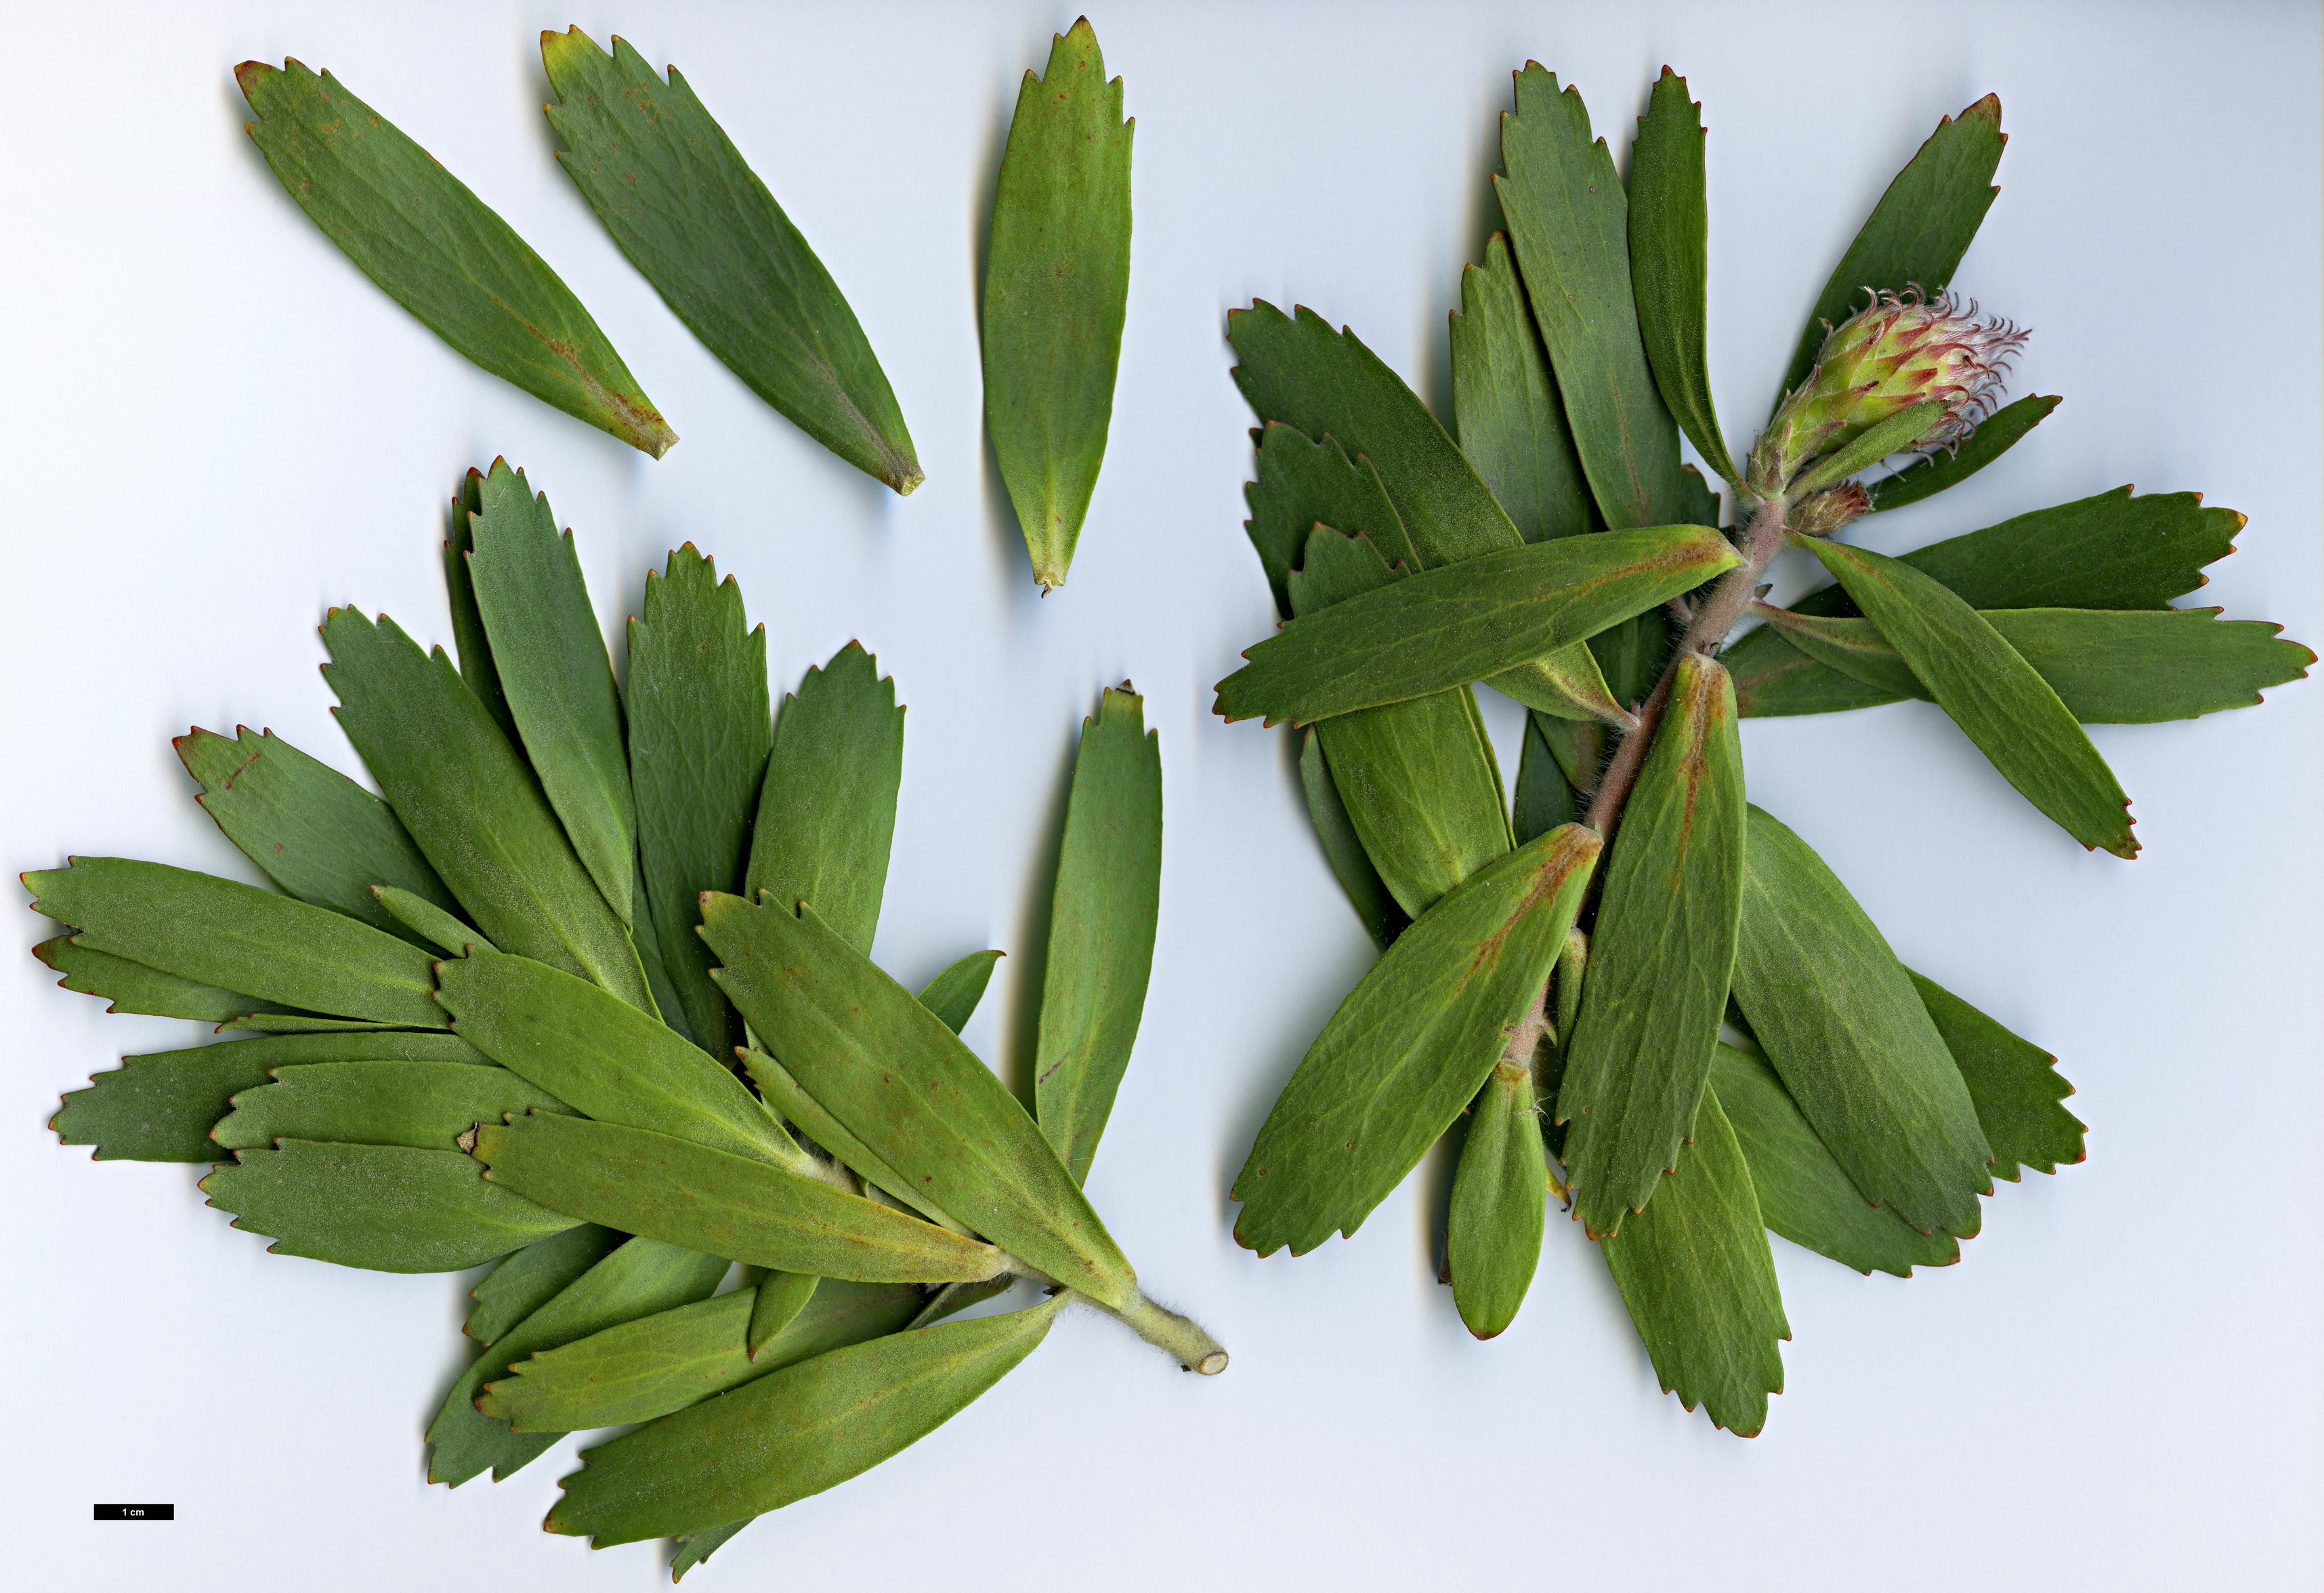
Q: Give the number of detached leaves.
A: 3